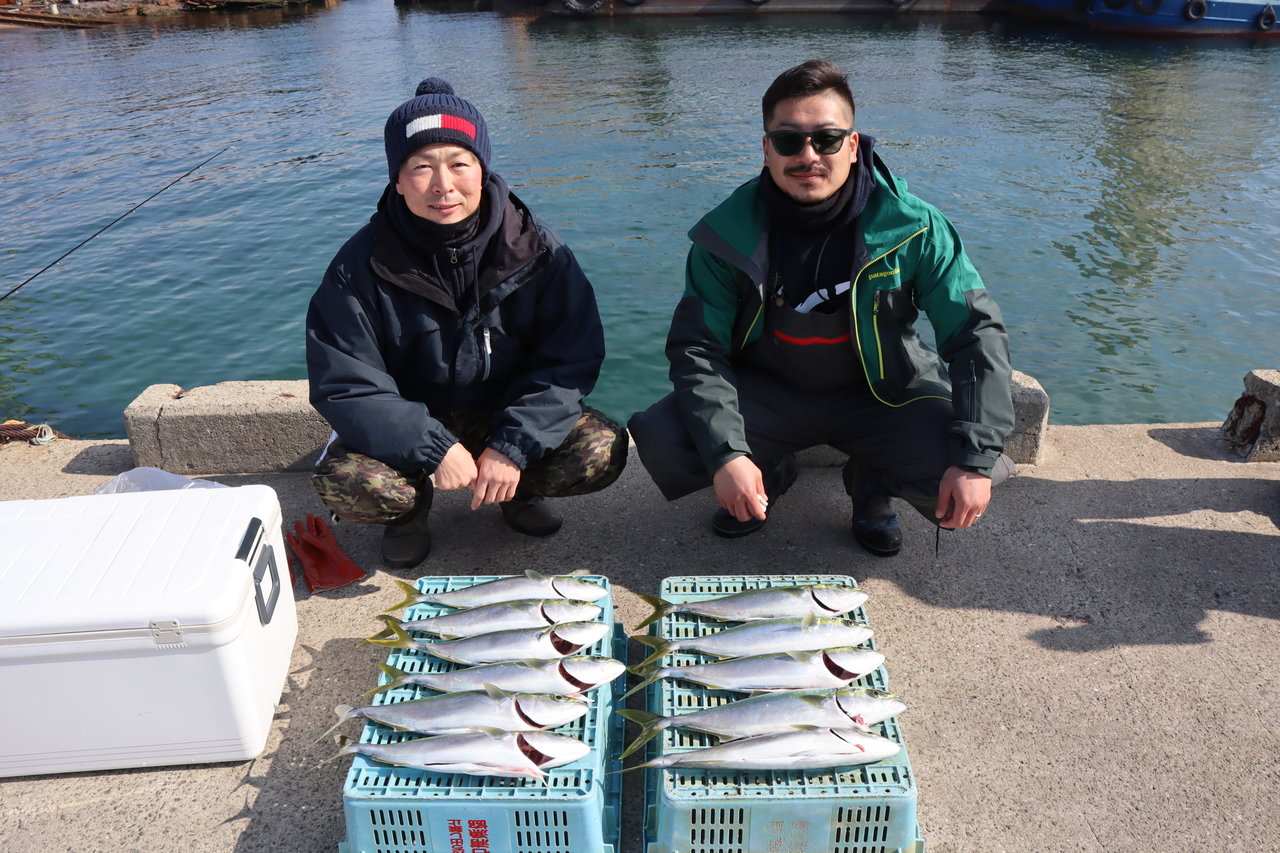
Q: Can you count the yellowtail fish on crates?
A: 11